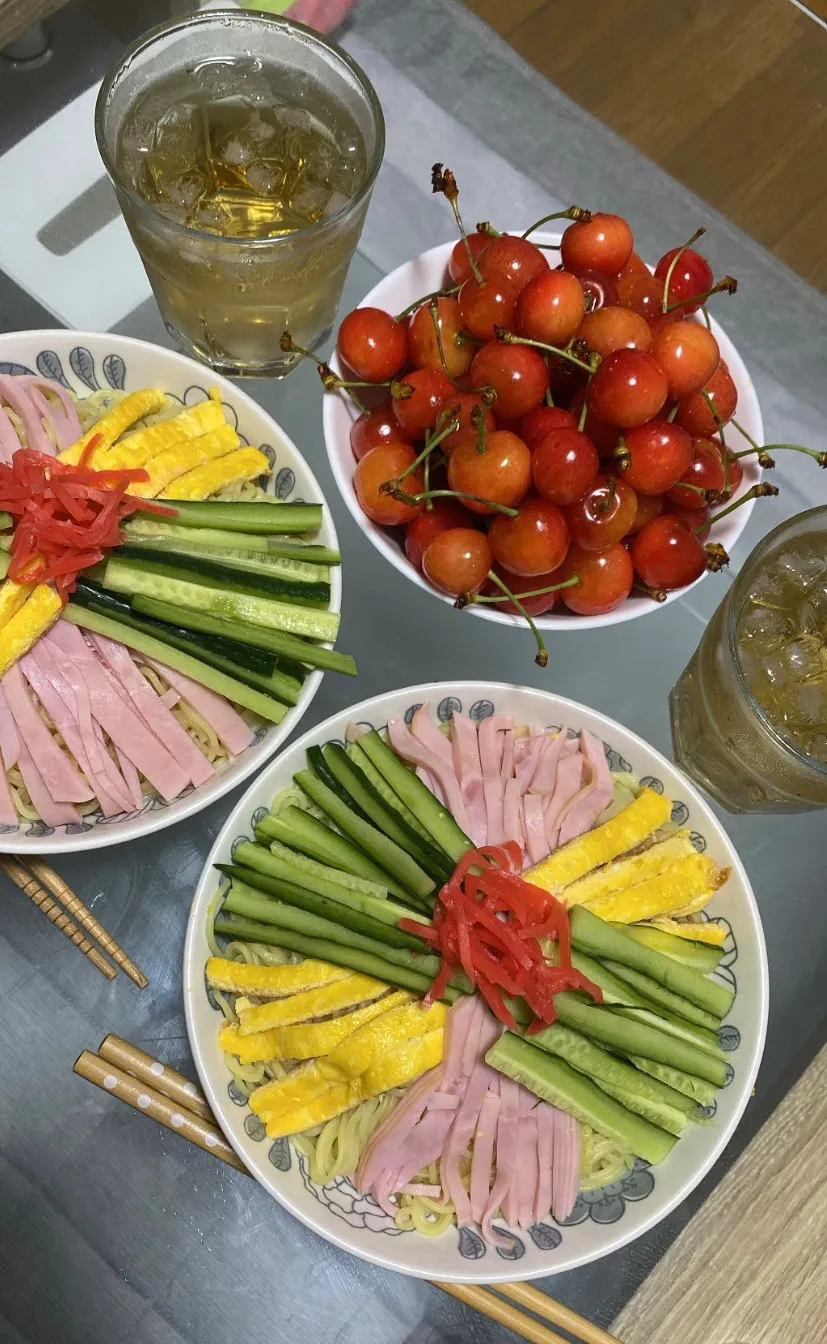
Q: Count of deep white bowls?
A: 1